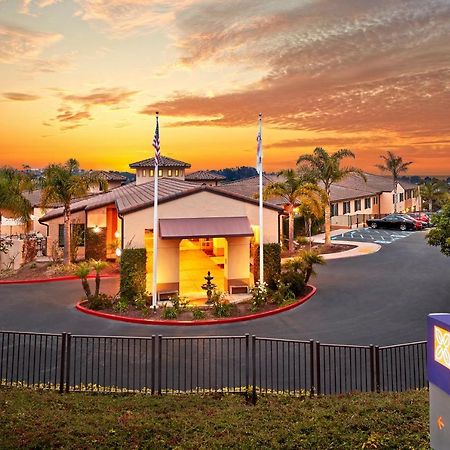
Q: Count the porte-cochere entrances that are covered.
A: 1